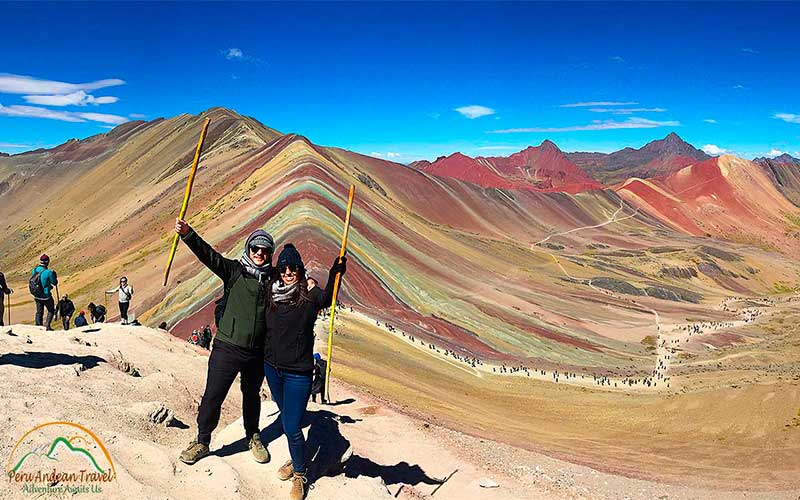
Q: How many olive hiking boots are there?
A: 2